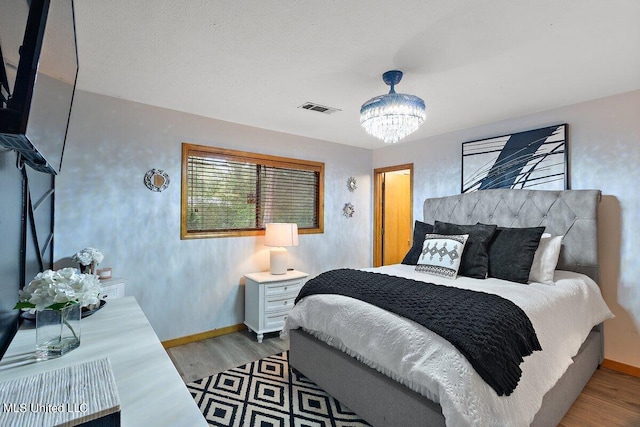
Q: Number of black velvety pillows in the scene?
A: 3